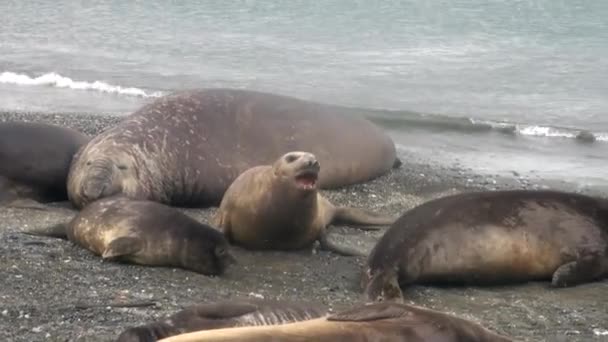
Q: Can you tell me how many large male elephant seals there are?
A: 1